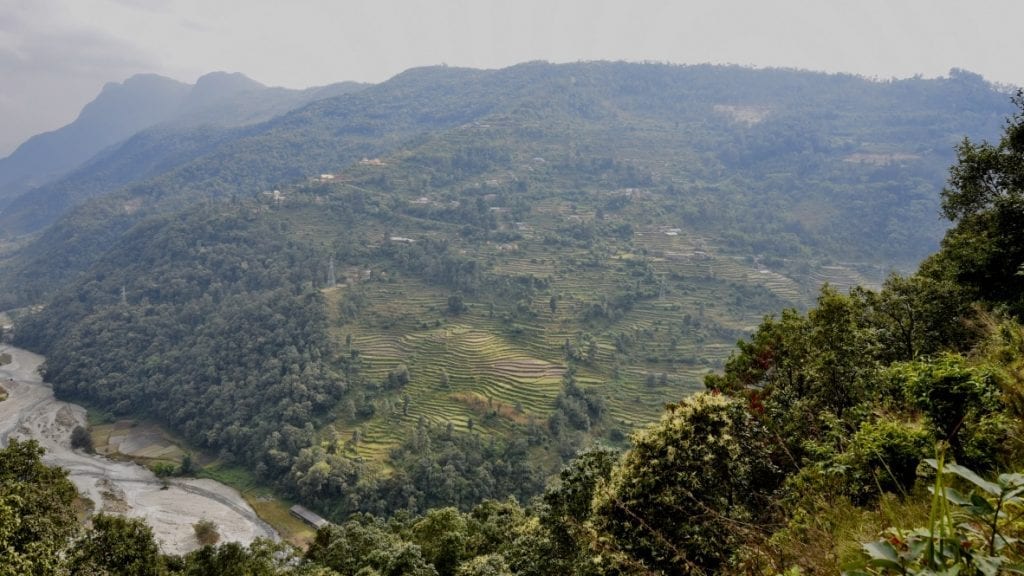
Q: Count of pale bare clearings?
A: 2